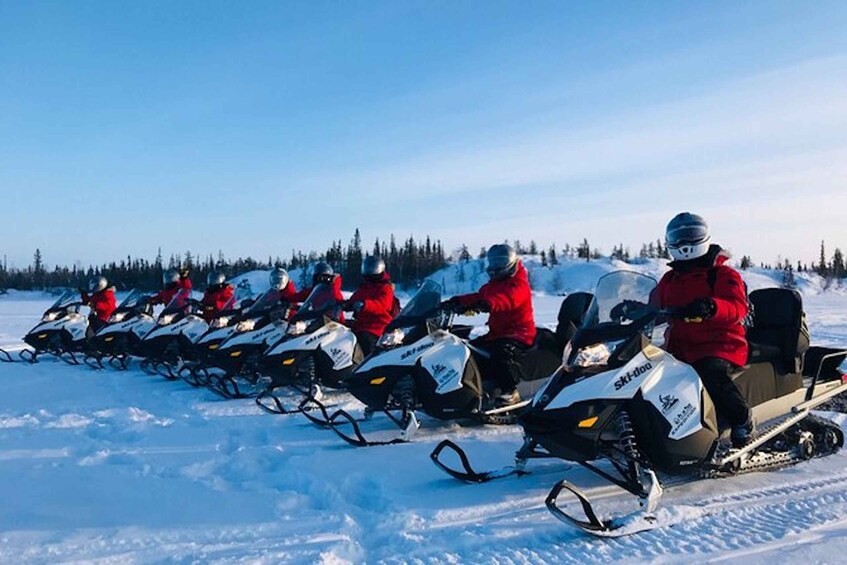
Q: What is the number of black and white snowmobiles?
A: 8